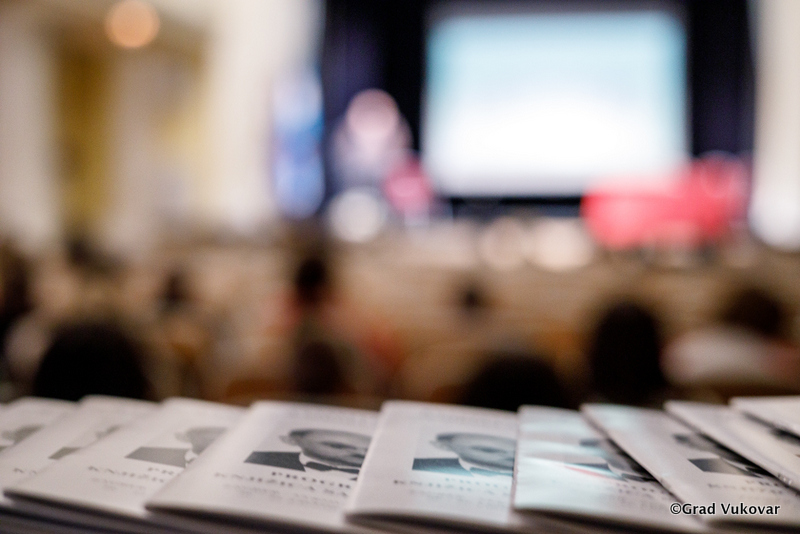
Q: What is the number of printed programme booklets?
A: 9